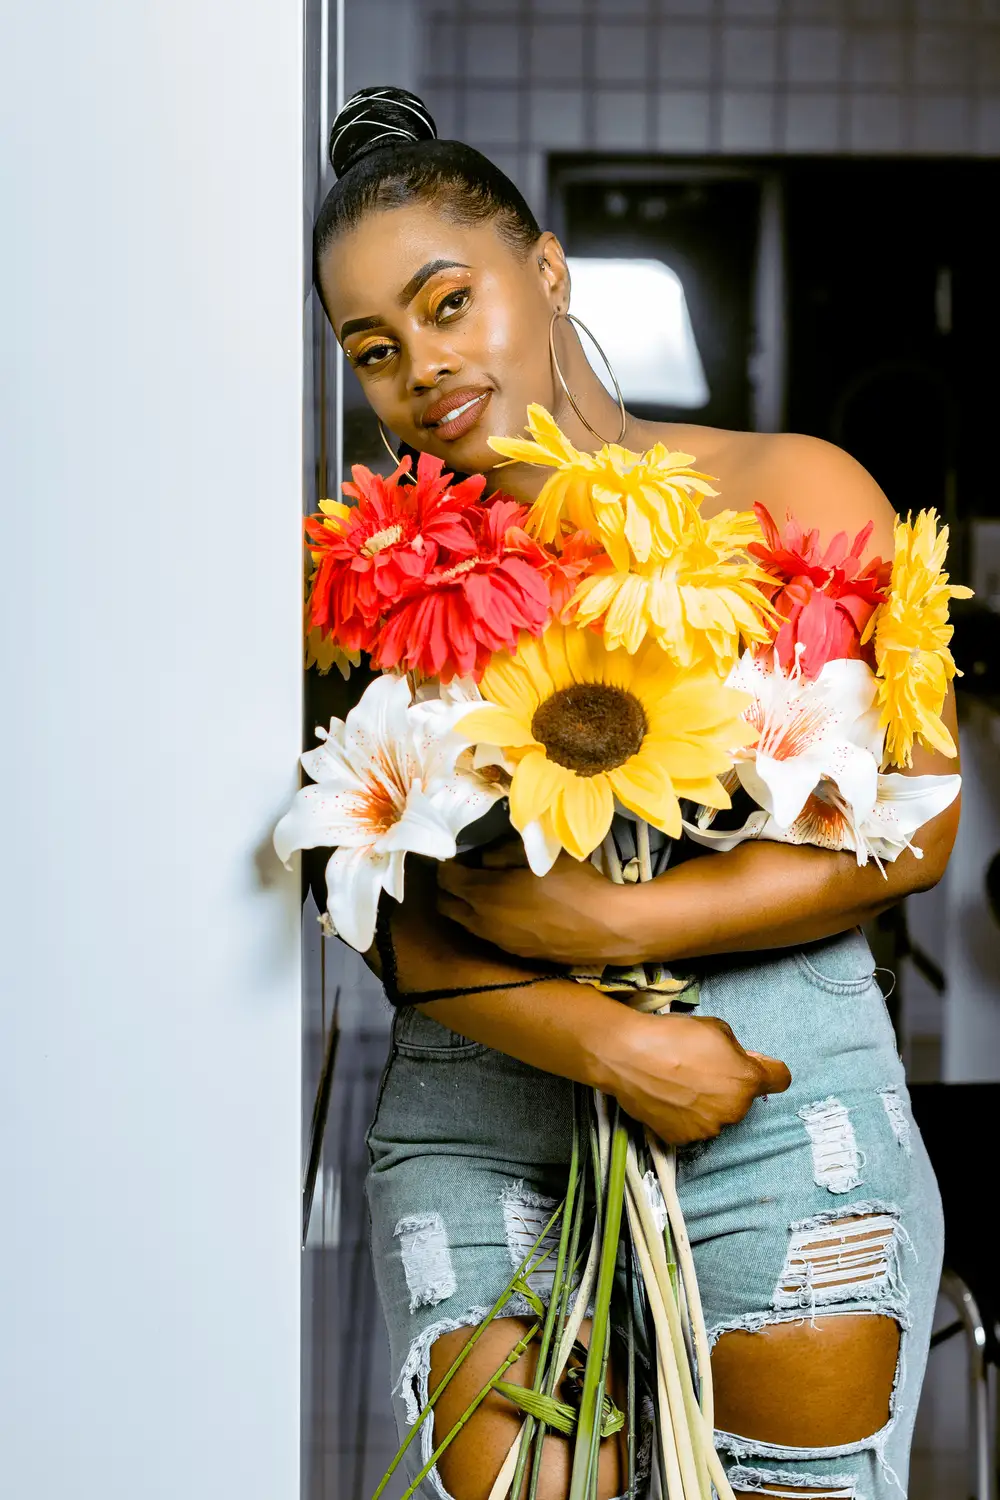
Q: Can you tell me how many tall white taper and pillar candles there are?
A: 0